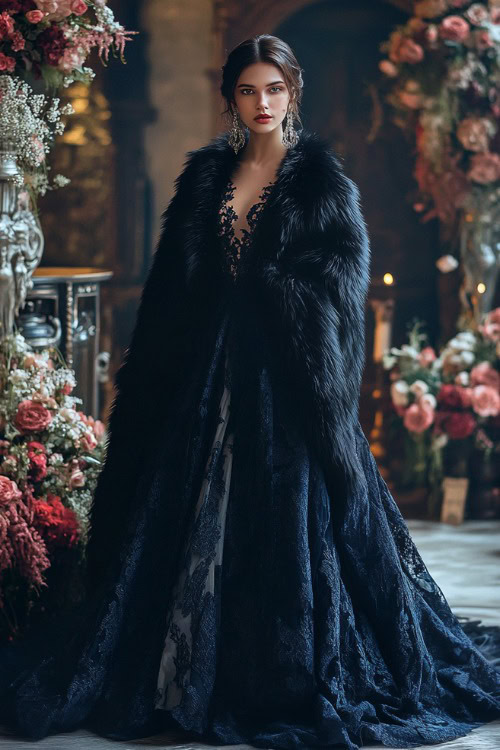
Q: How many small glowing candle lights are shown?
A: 2